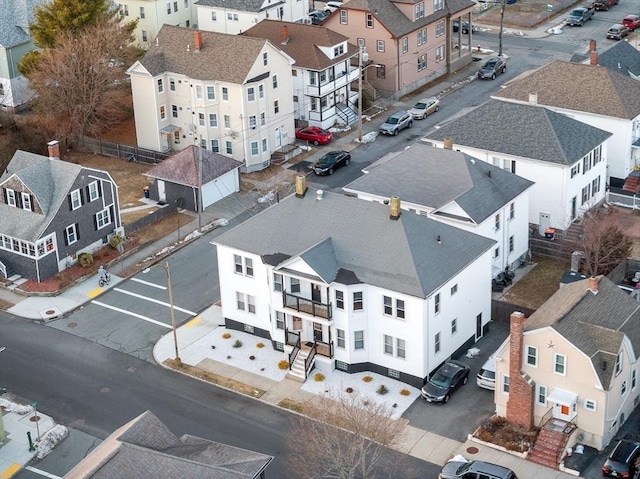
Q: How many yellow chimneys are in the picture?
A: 2